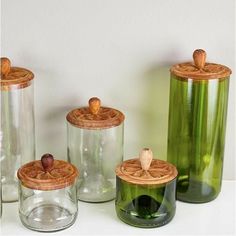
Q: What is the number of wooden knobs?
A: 5